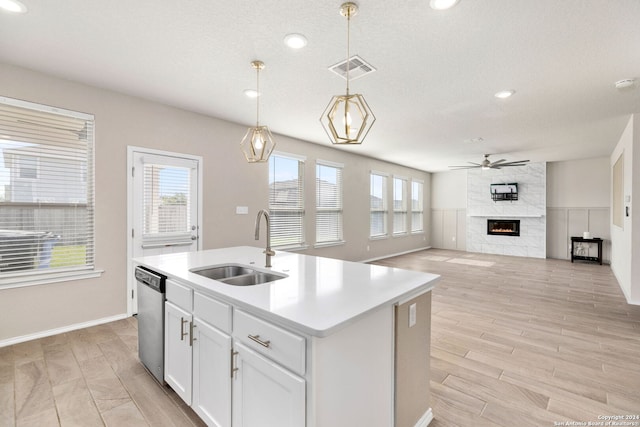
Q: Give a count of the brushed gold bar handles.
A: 4